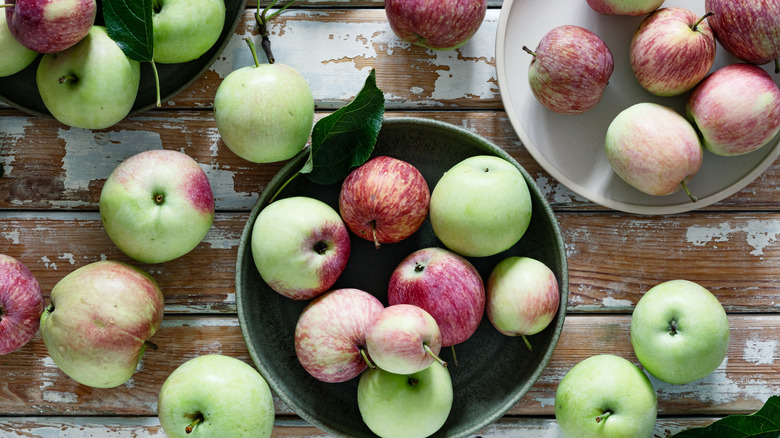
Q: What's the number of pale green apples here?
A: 9